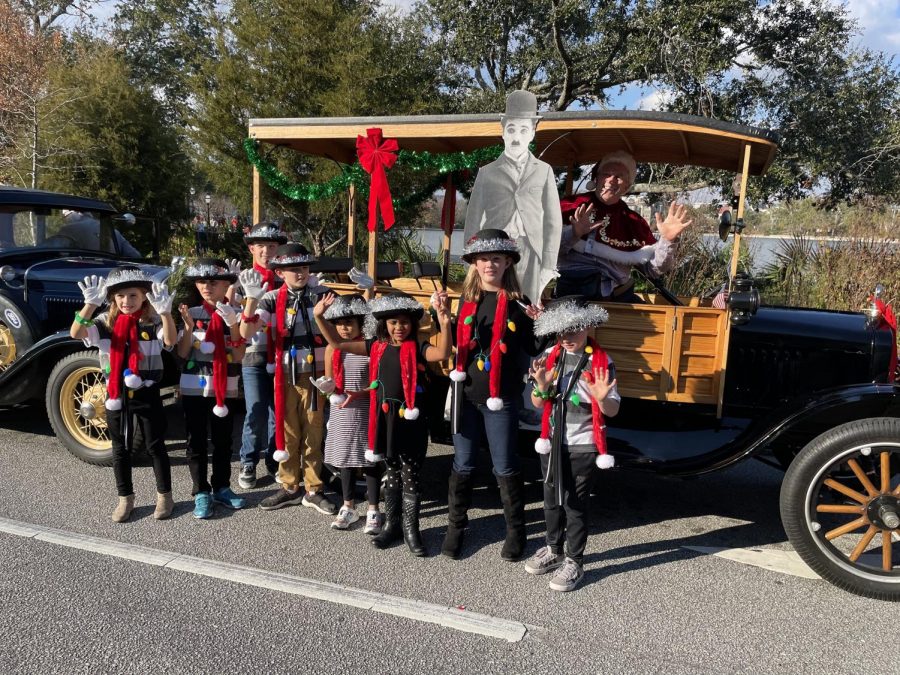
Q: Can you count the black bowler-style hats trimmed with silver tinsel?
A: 8